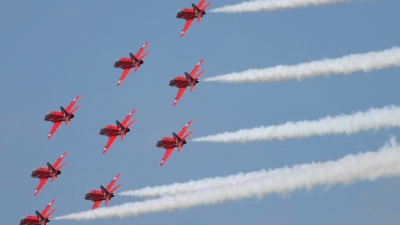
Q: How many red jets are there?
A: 9